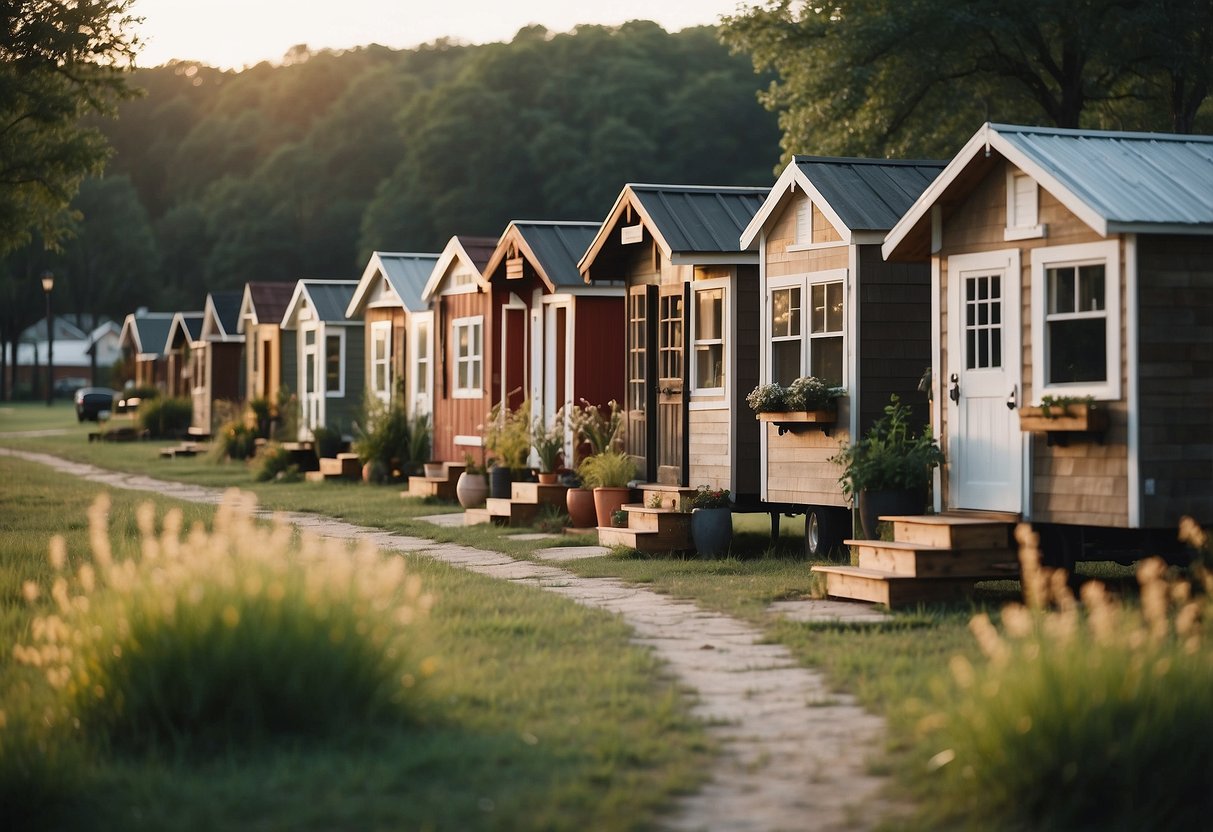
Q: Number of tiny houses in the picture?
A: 11